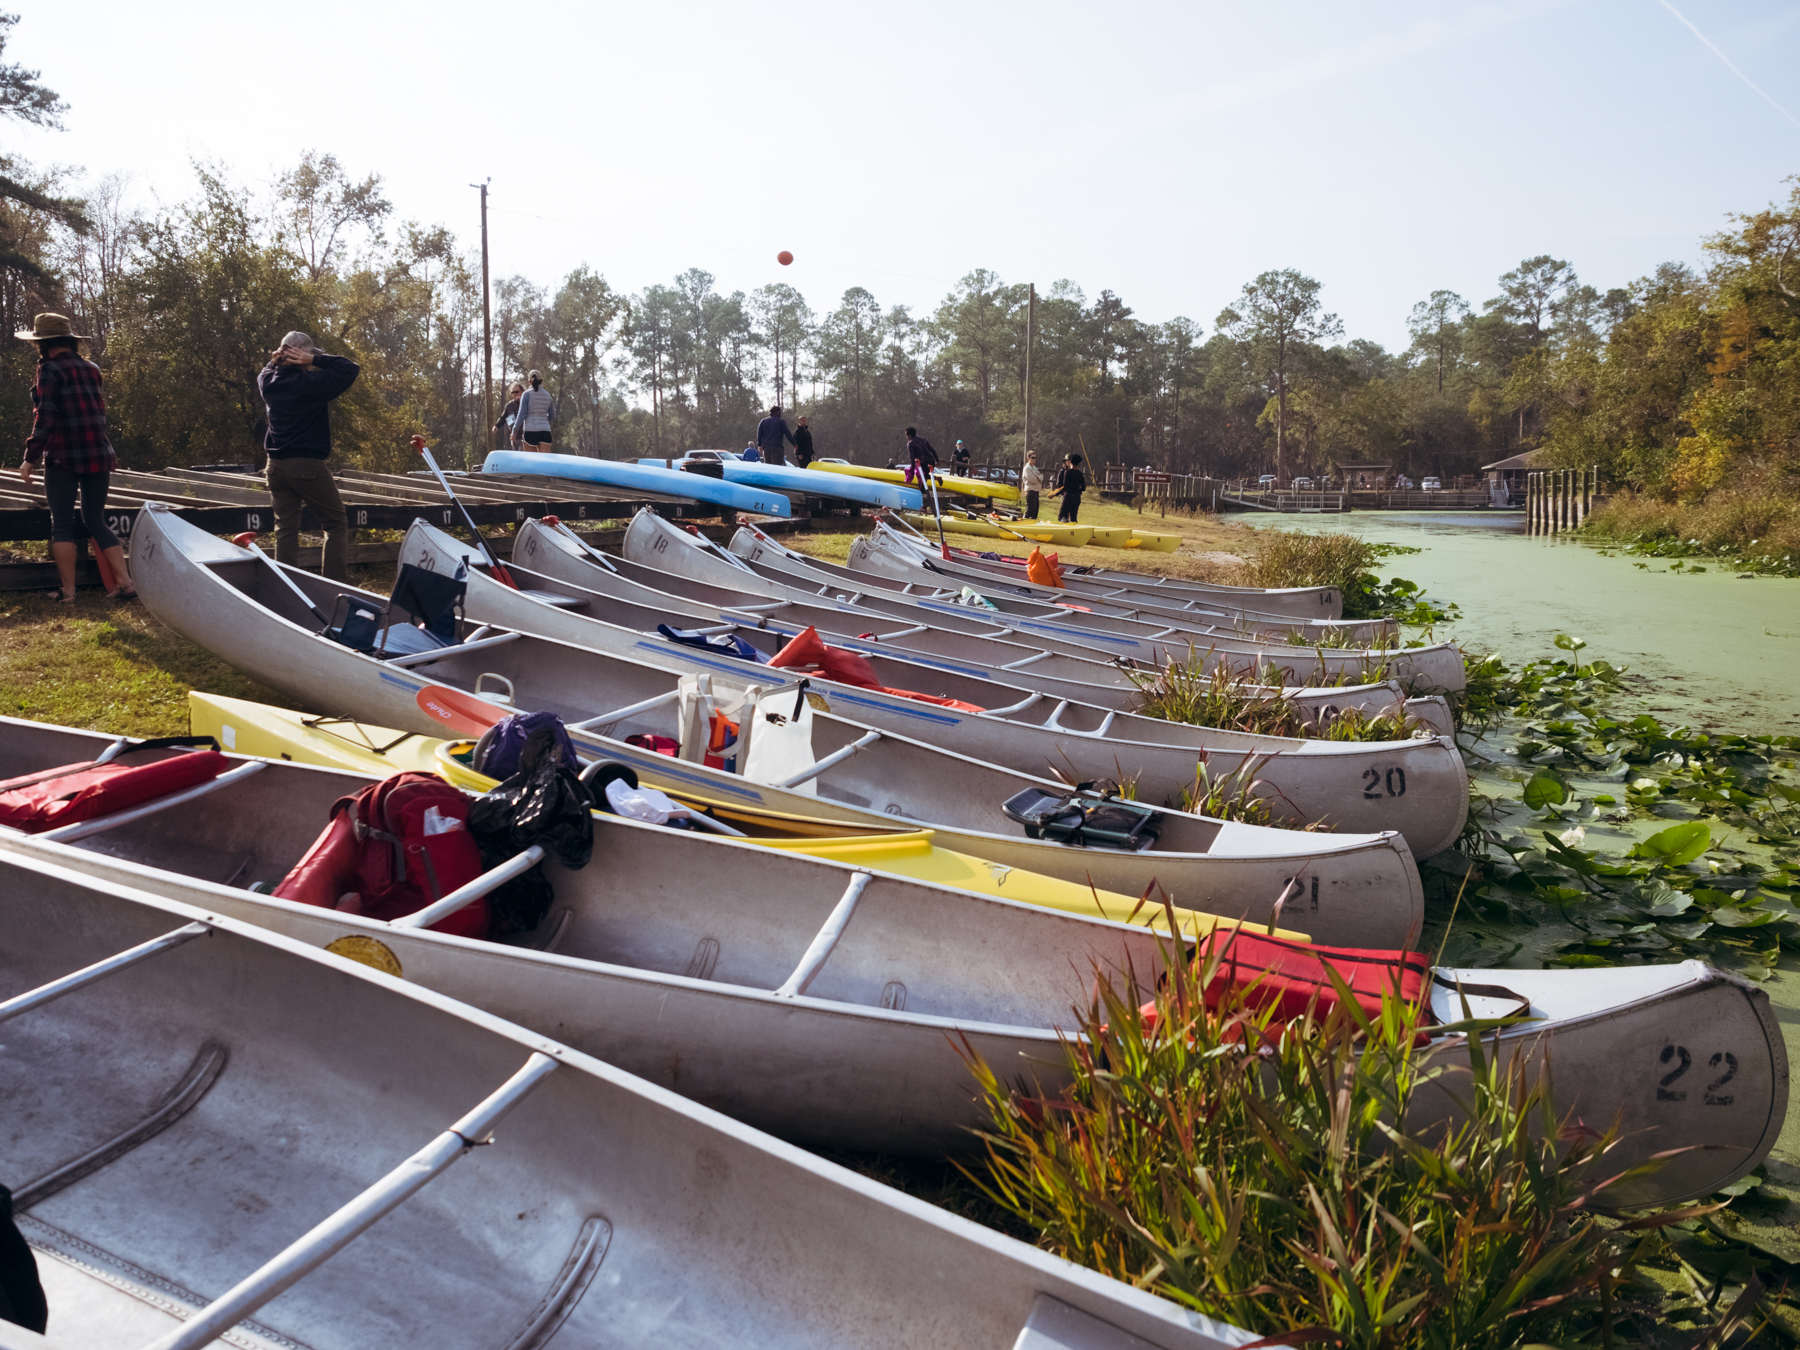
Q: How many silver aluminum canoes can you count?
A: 10